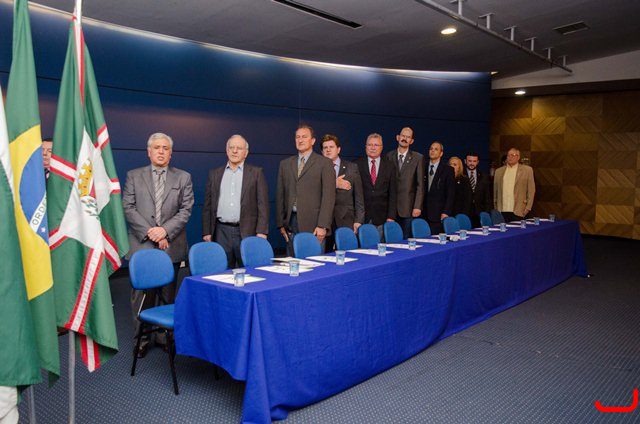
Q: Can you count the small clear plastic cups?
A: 12